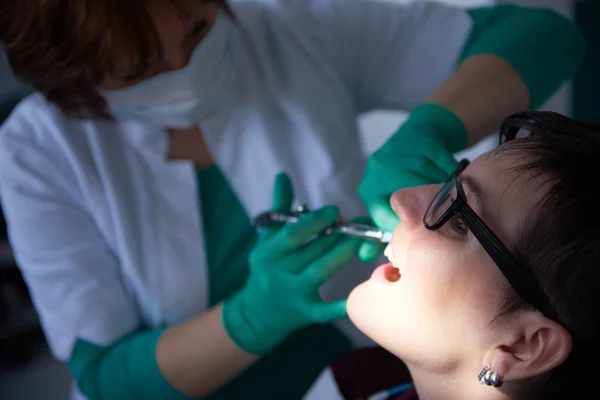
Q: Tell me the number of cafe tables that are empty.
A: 0